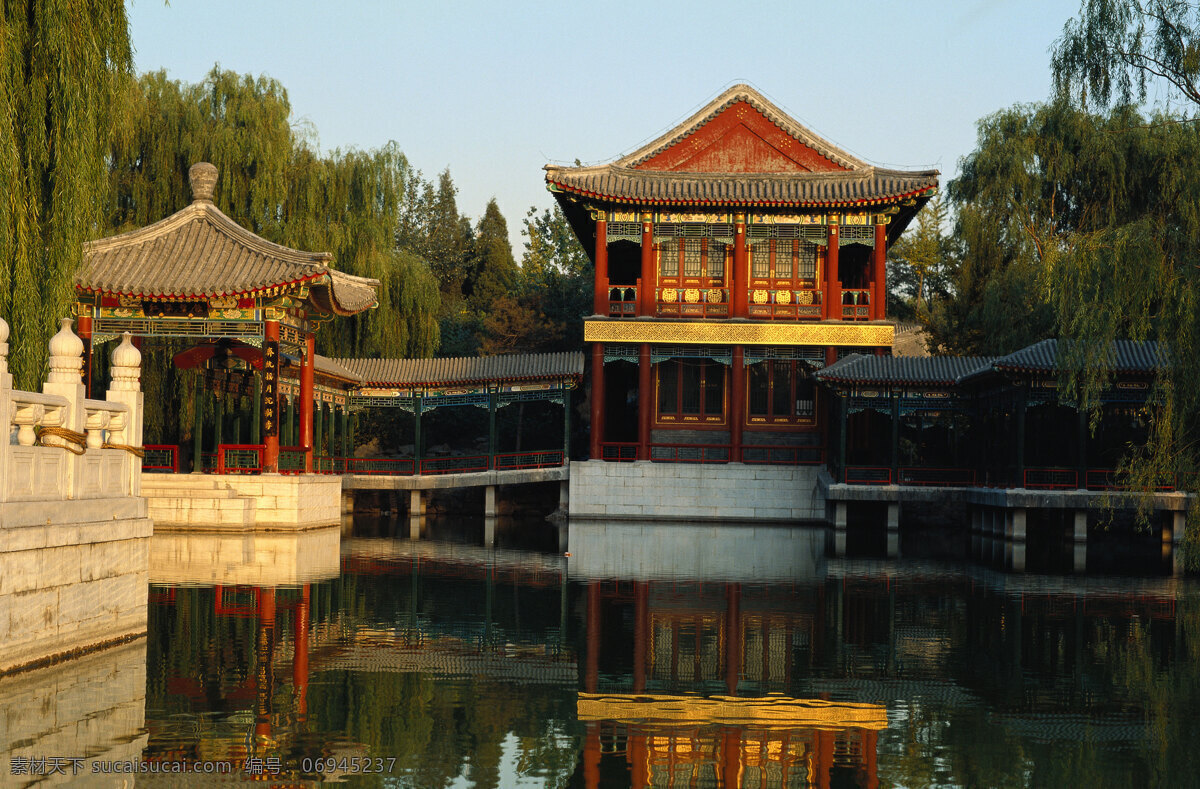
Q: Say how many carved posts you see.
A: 3